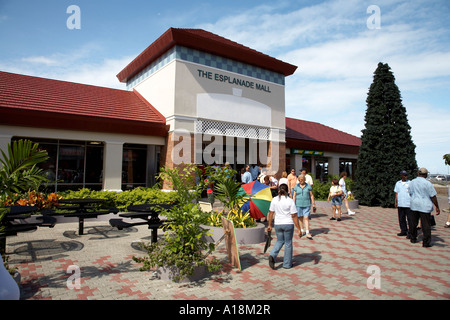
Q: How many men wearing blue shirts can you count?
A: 2